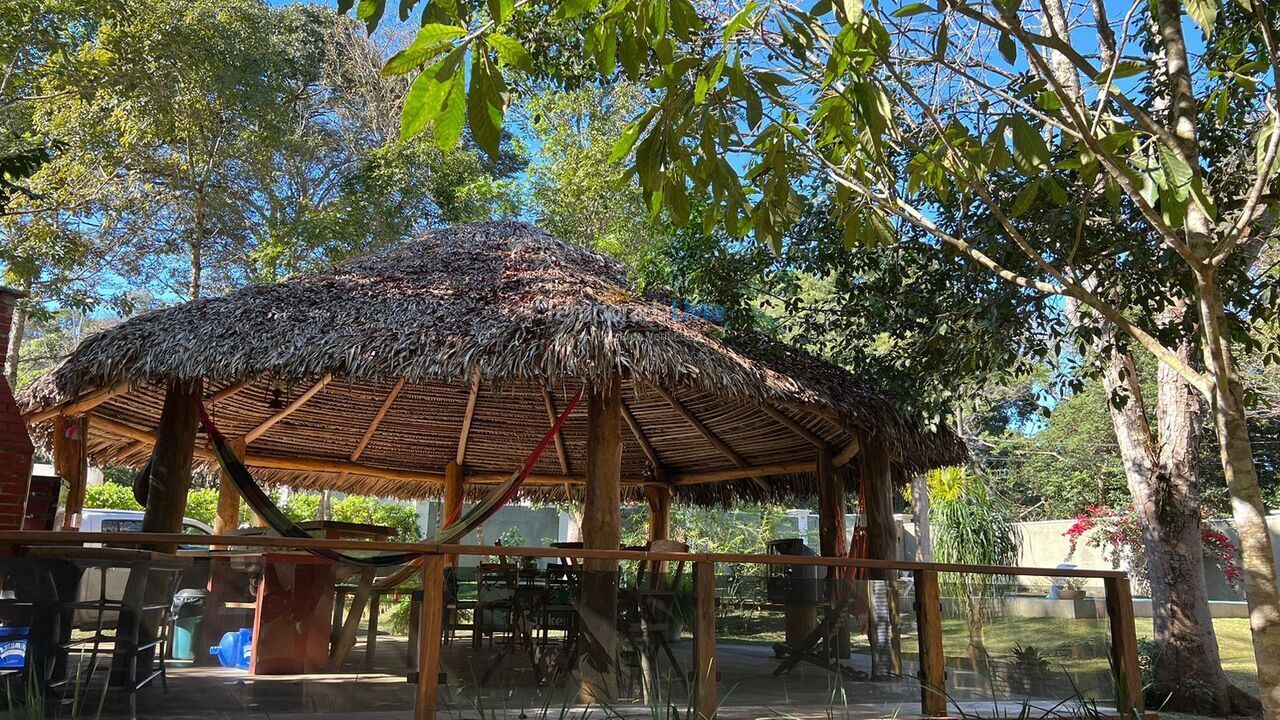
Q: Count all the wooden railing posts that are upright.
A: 4